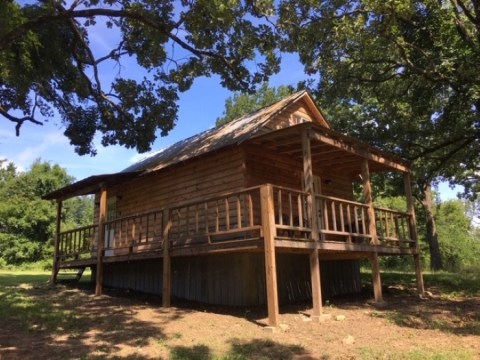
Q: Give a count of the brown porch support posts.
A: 7